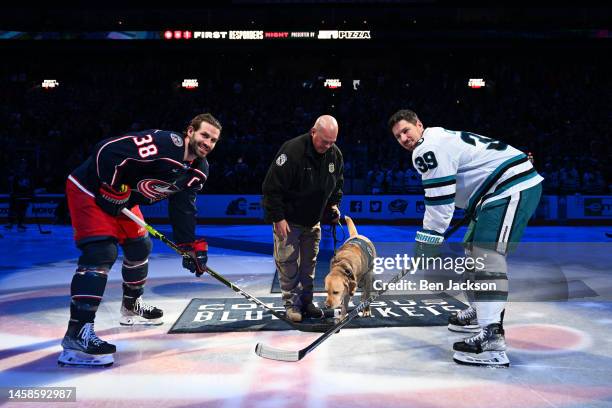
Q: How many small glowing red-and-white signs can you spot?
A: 4